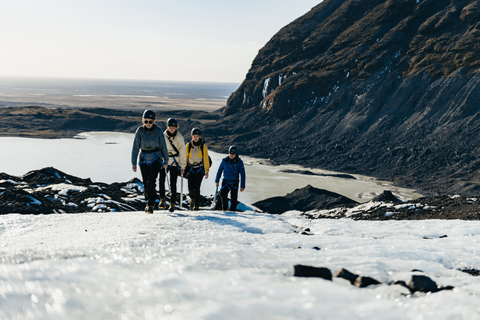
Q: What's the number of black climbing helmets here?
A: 4